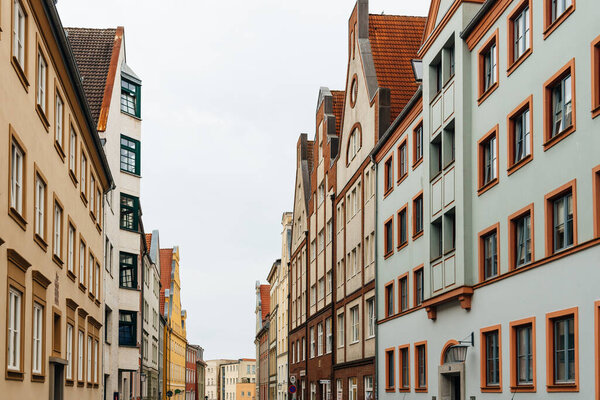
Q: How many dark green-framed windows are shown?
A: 5